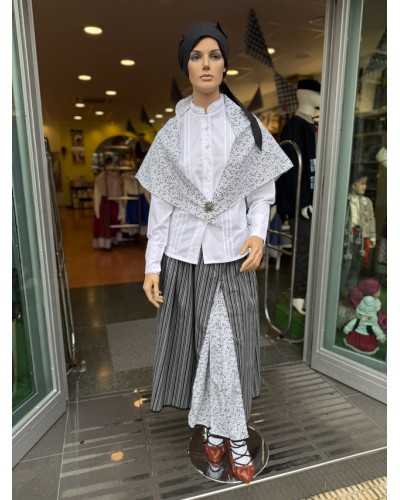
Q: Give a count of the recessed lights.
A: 12